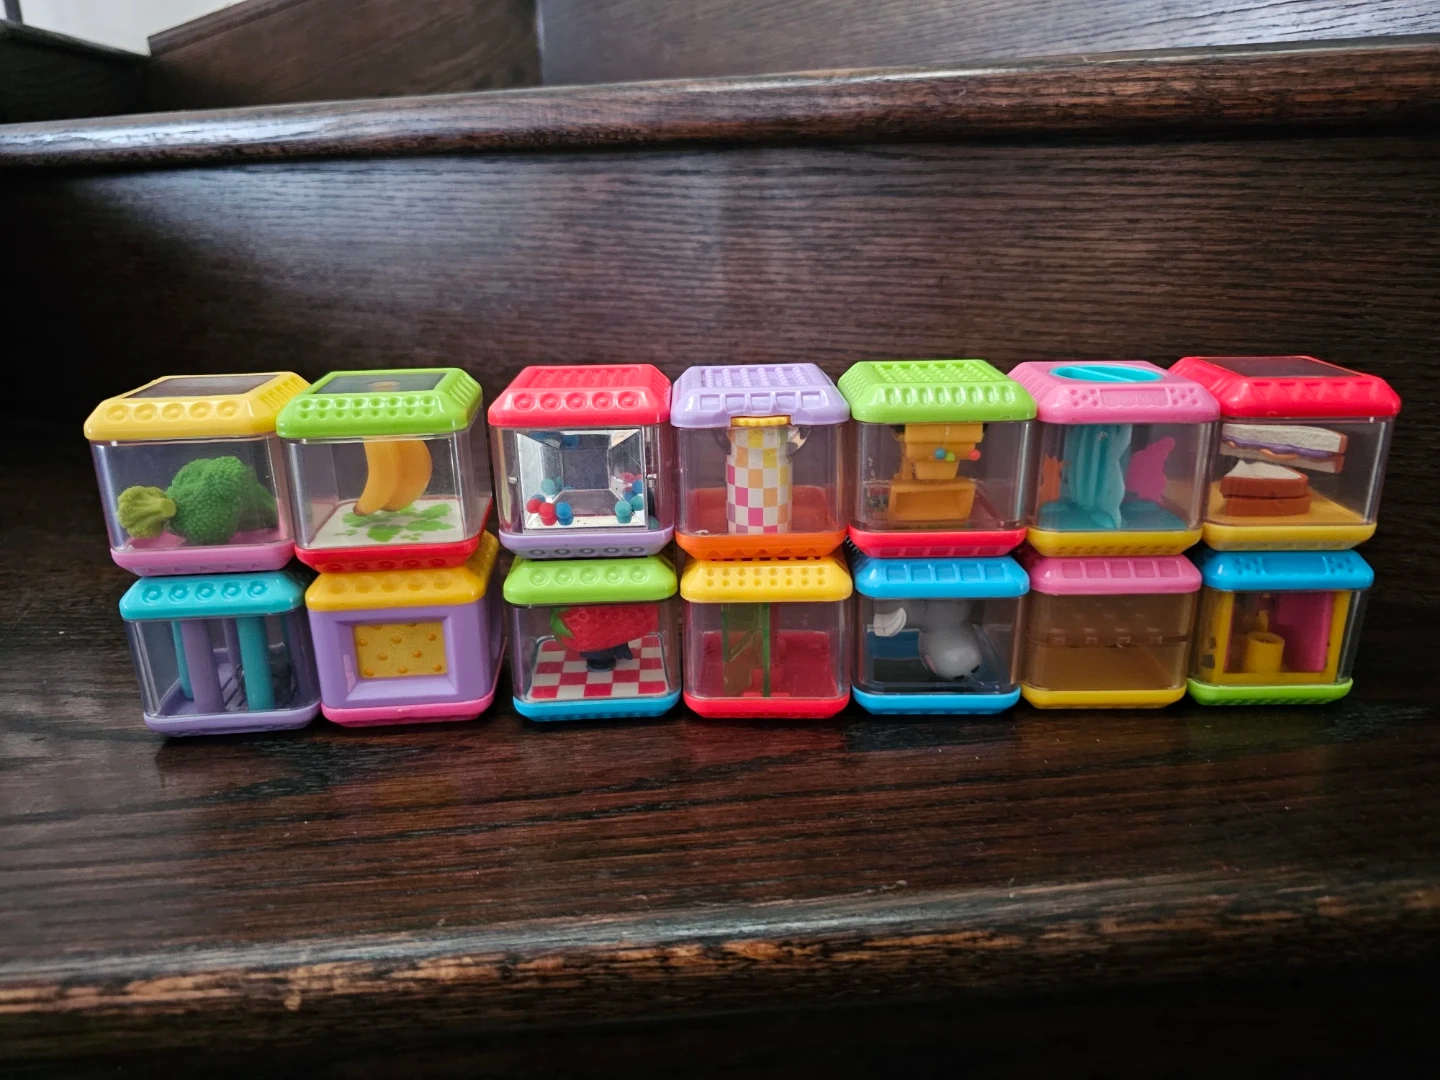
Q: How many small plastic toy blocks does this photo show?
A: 14